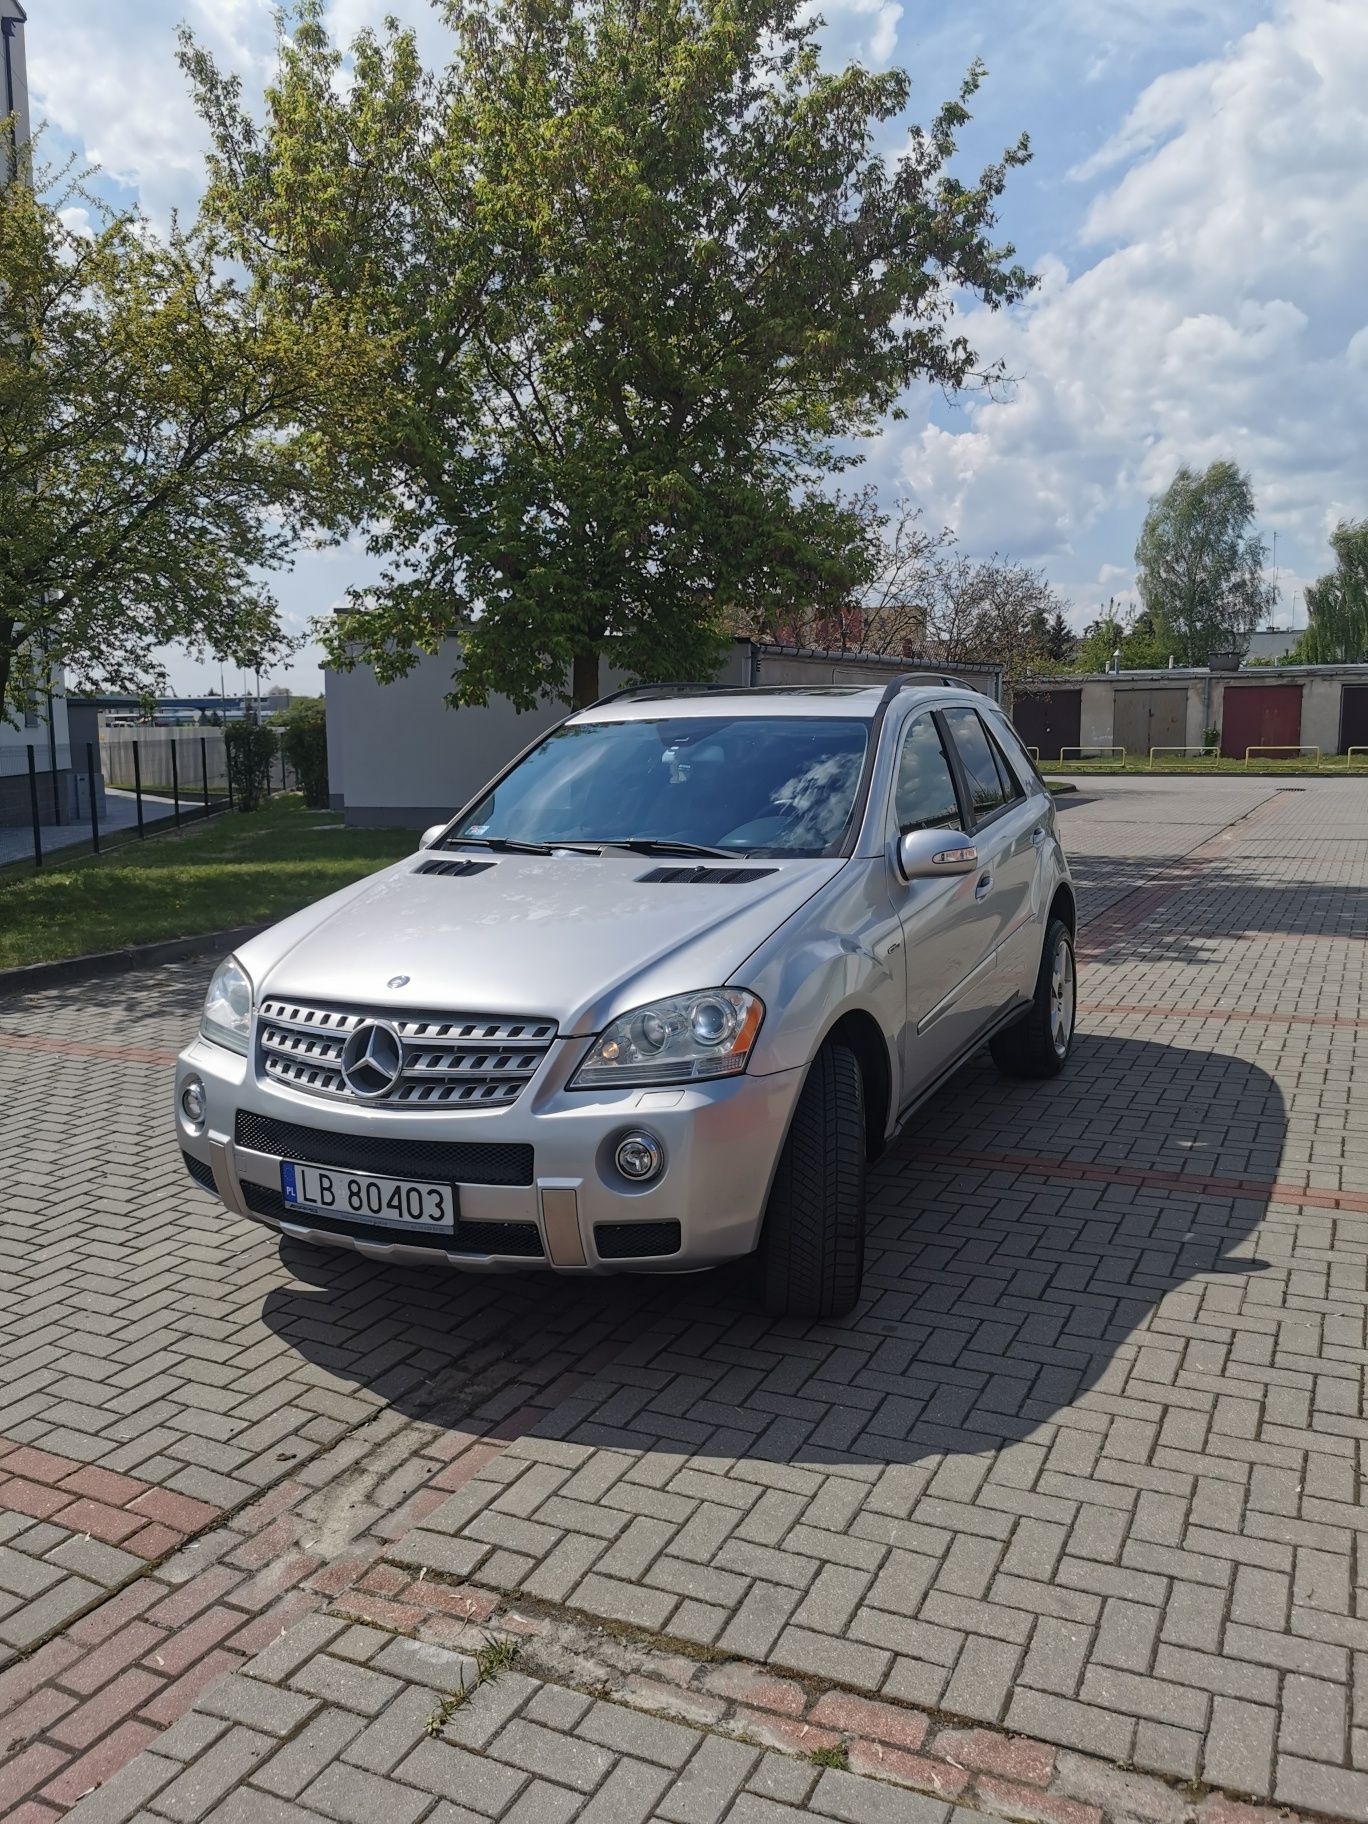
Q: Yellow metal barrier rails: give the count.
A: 5